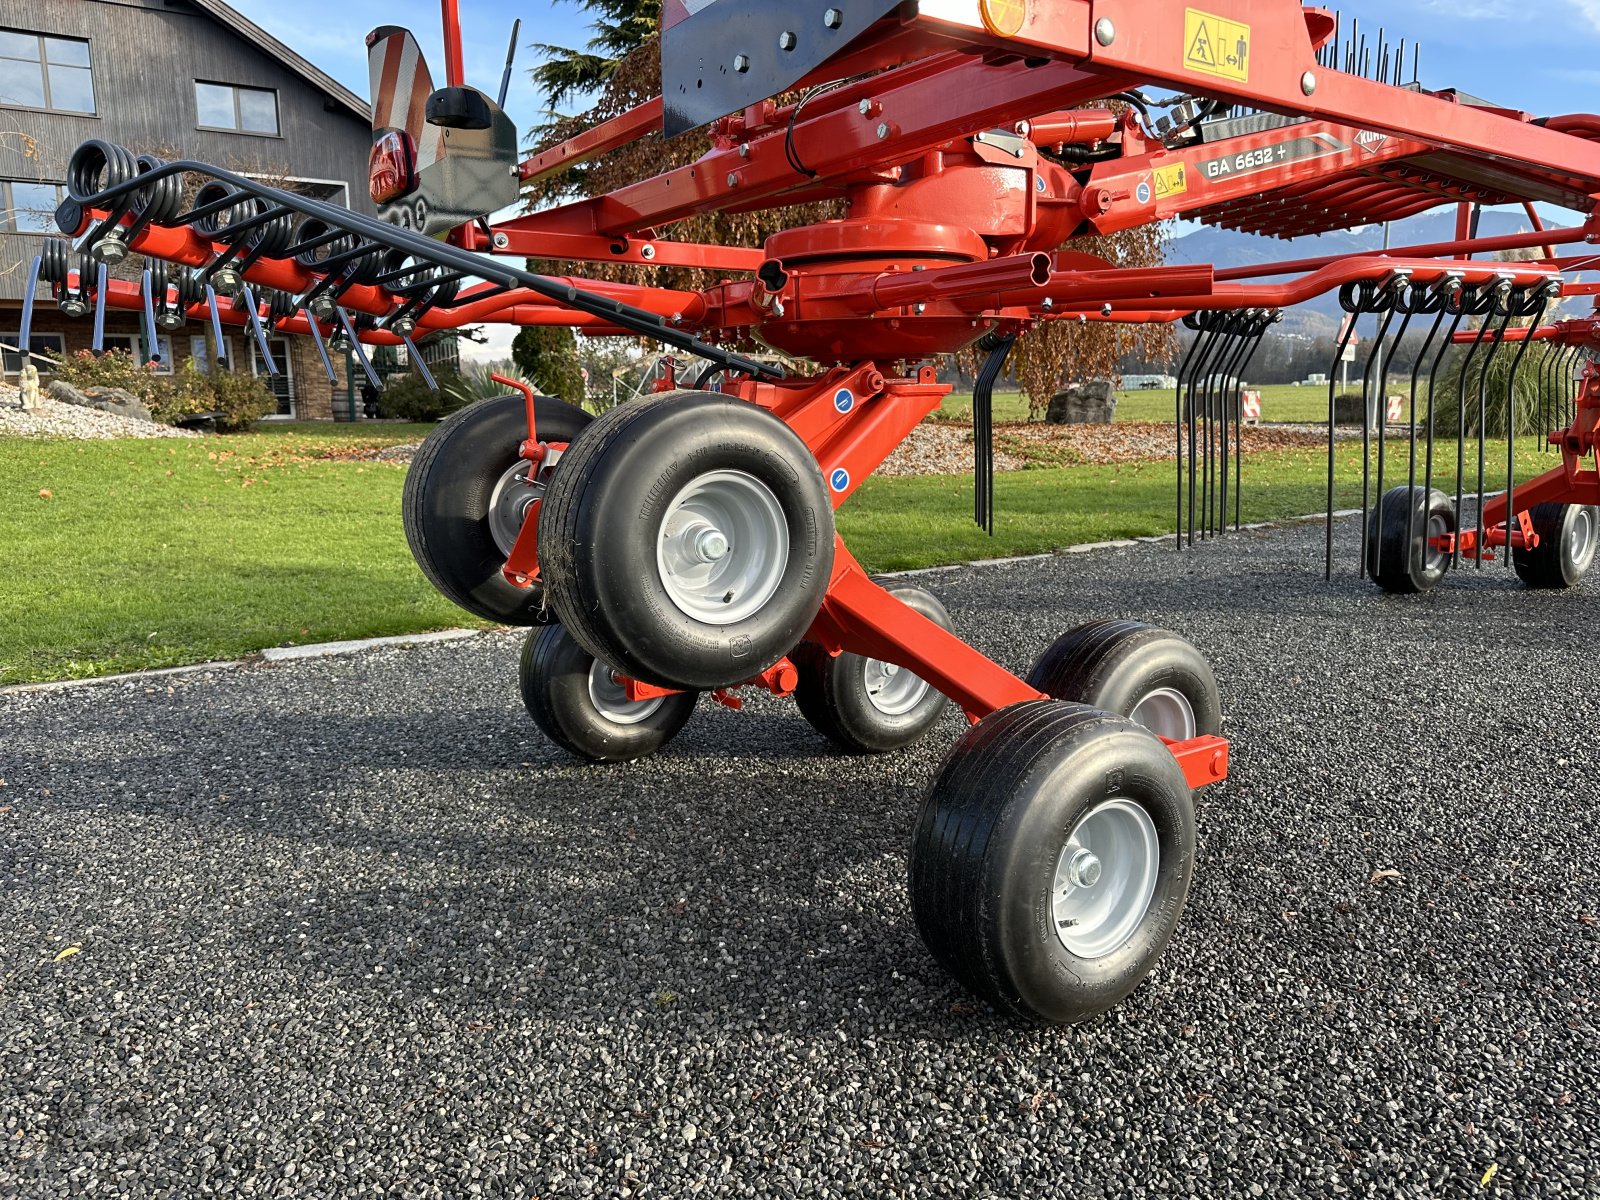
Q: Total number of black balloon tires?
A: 8